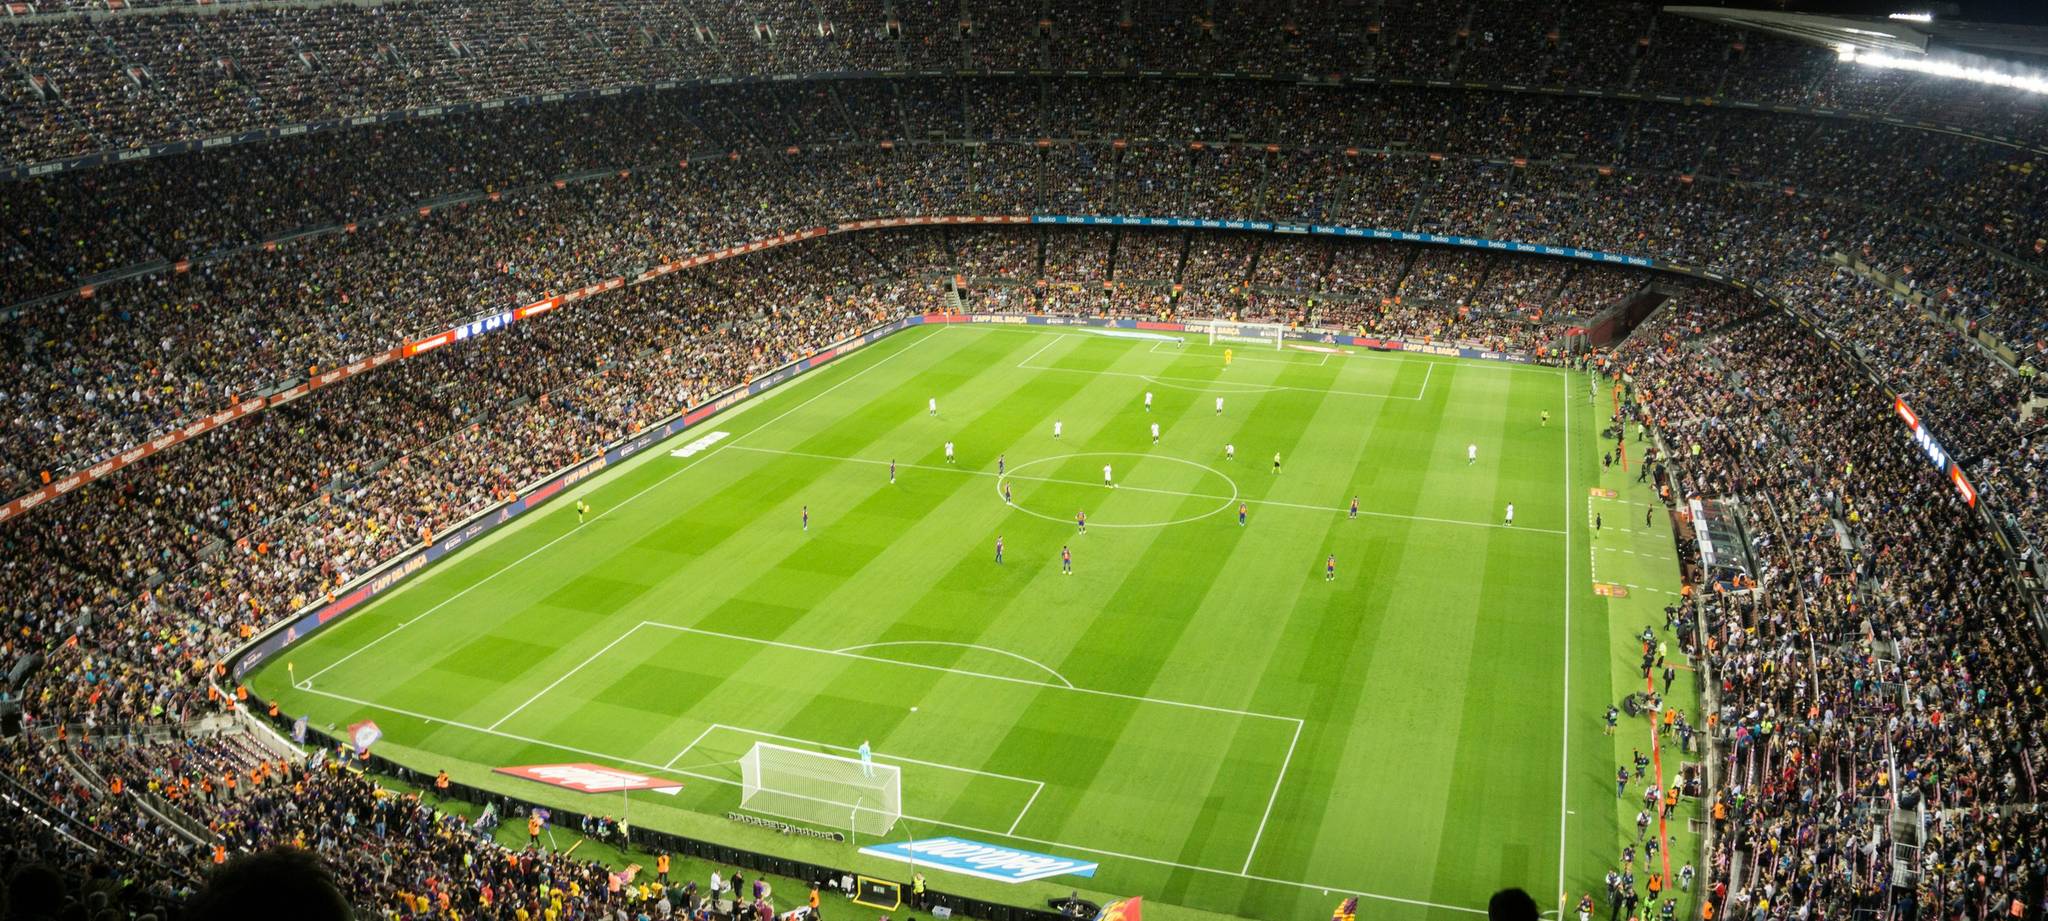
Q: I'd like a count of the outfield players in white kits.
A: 10